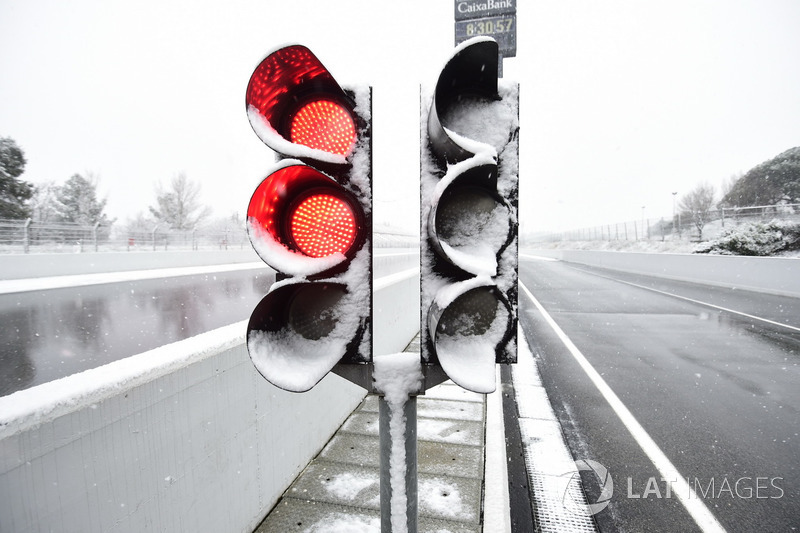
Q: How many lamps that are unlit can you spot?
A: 4